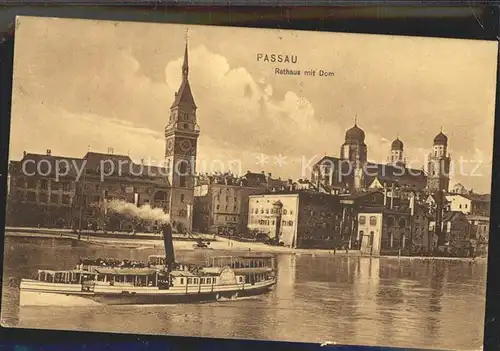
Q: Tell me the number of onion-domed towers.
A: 3